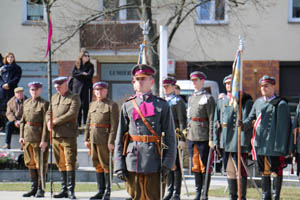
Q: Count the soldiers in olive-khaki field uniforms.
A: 3